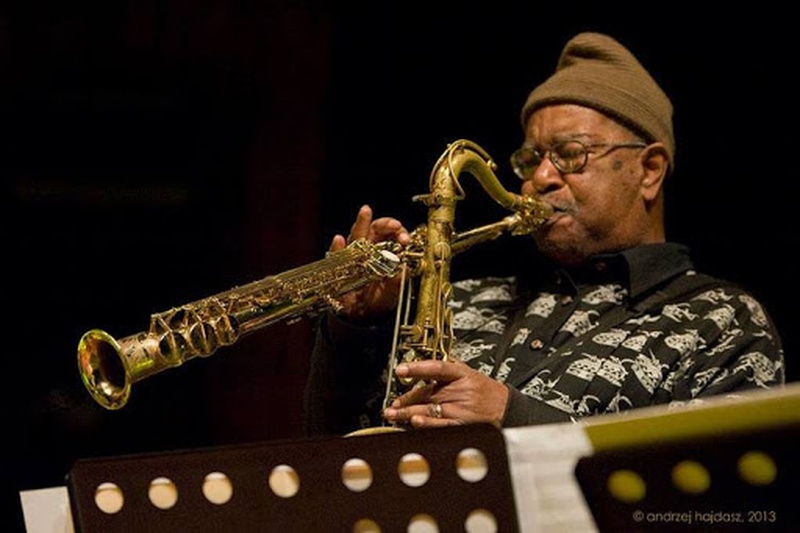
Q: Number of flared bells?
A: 1